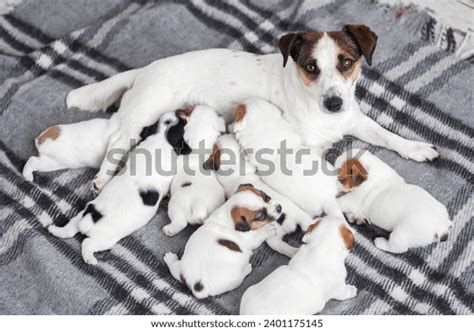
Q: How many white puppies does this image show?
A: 8